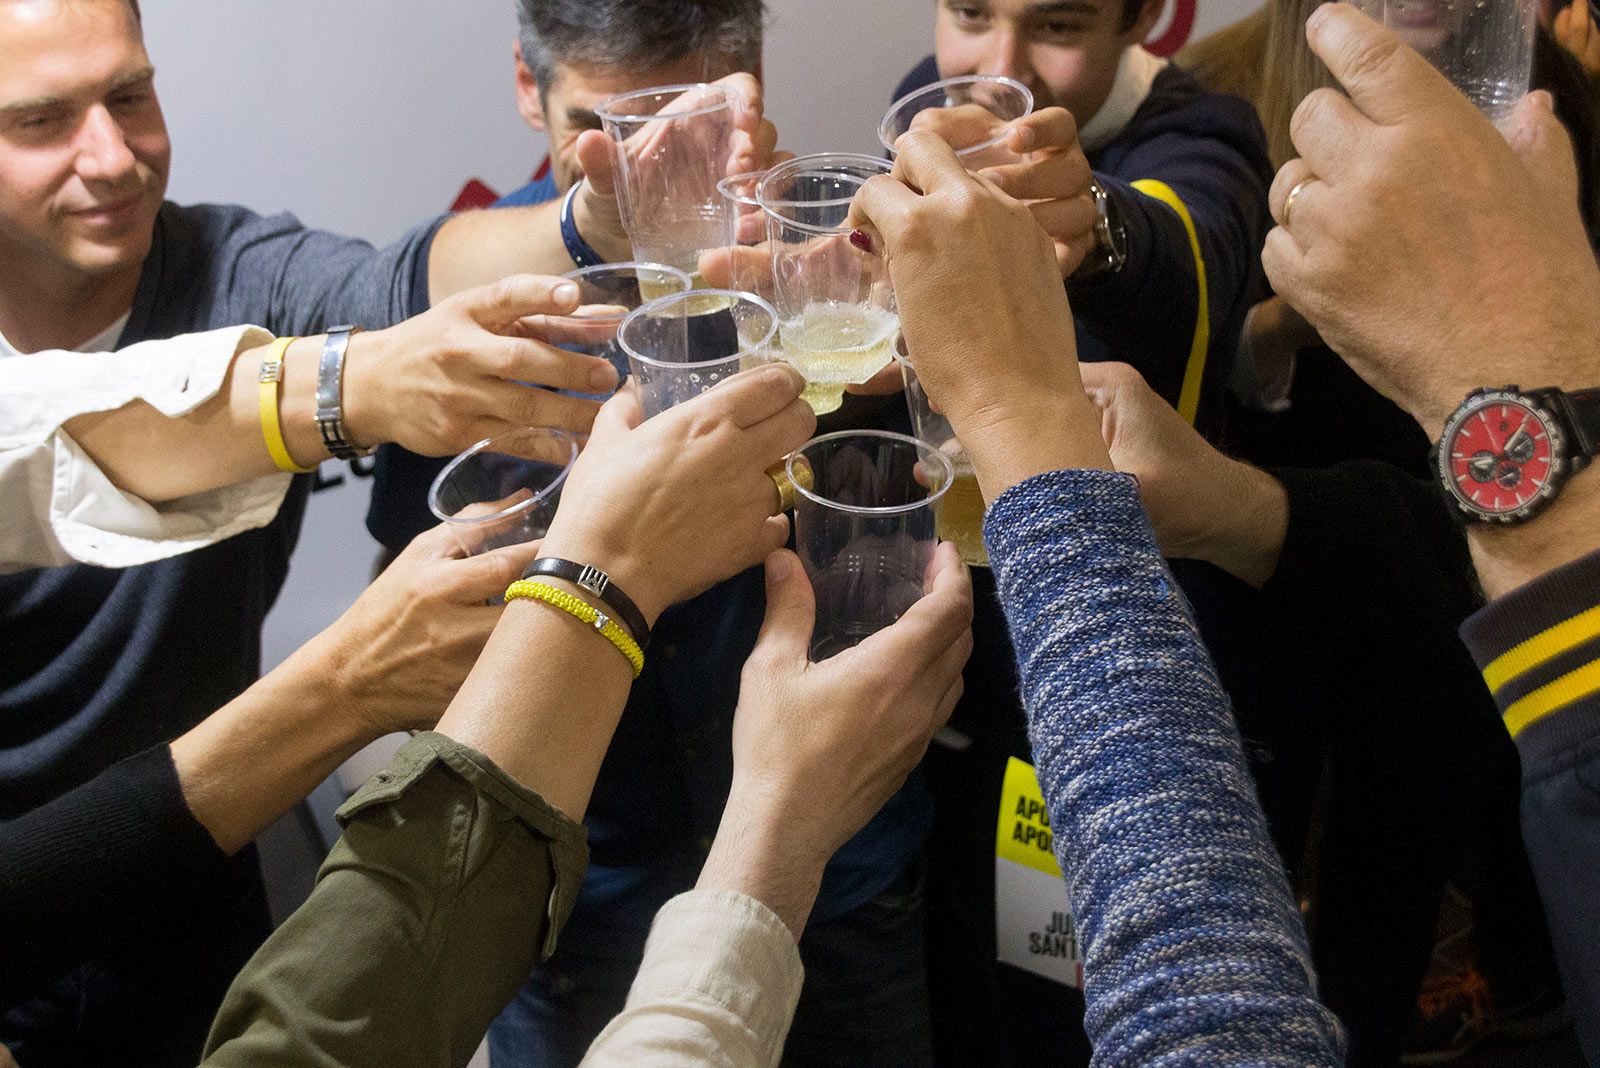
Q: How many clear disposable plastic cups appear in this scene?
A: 10